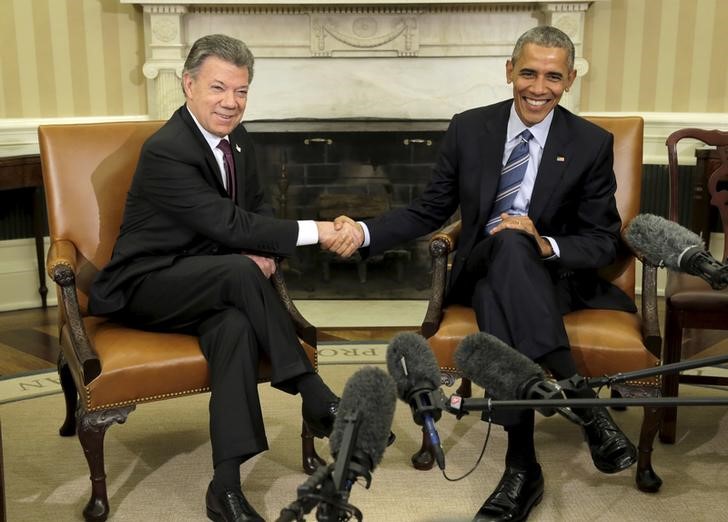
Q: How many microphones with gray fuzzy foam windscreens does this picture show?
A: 4